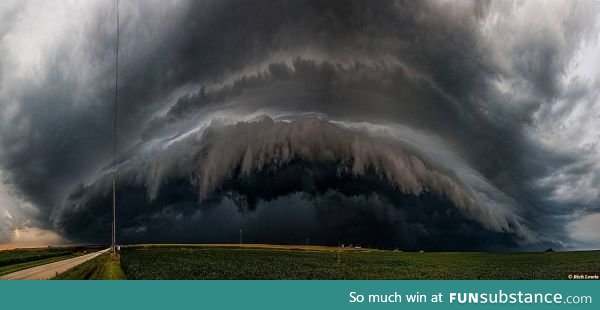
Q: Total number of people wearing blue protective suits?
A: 0